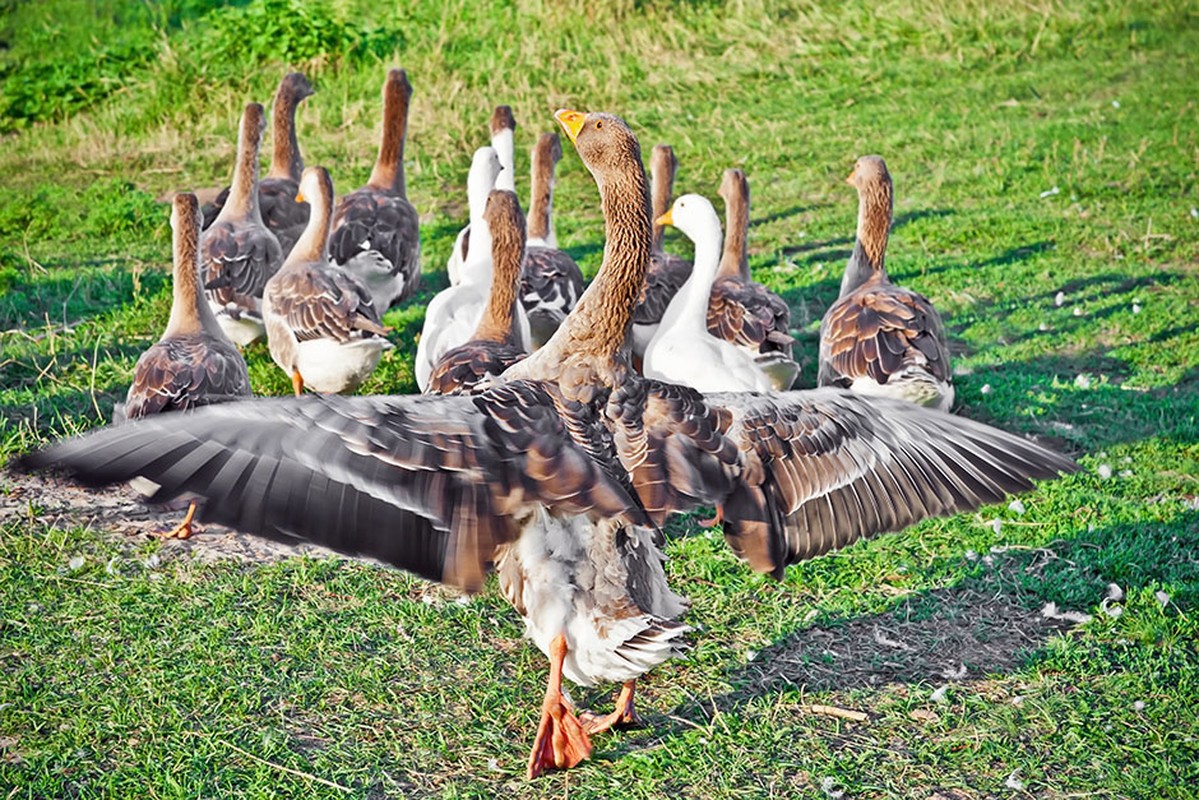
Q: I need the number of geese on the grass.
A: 14